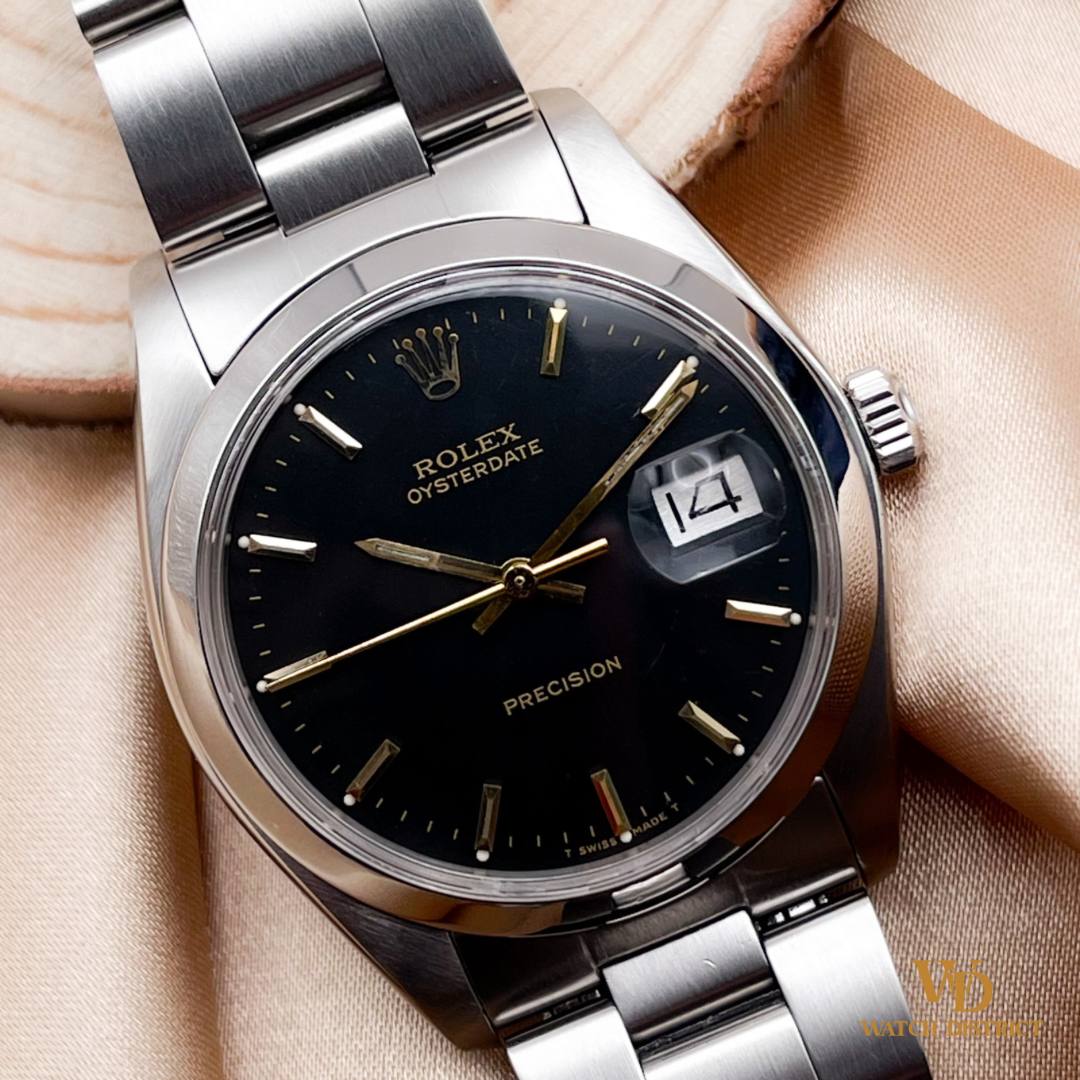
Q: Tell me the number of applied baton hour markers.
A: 10